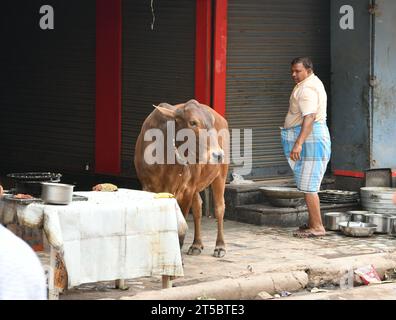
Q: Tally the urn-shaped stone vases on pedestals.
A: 0